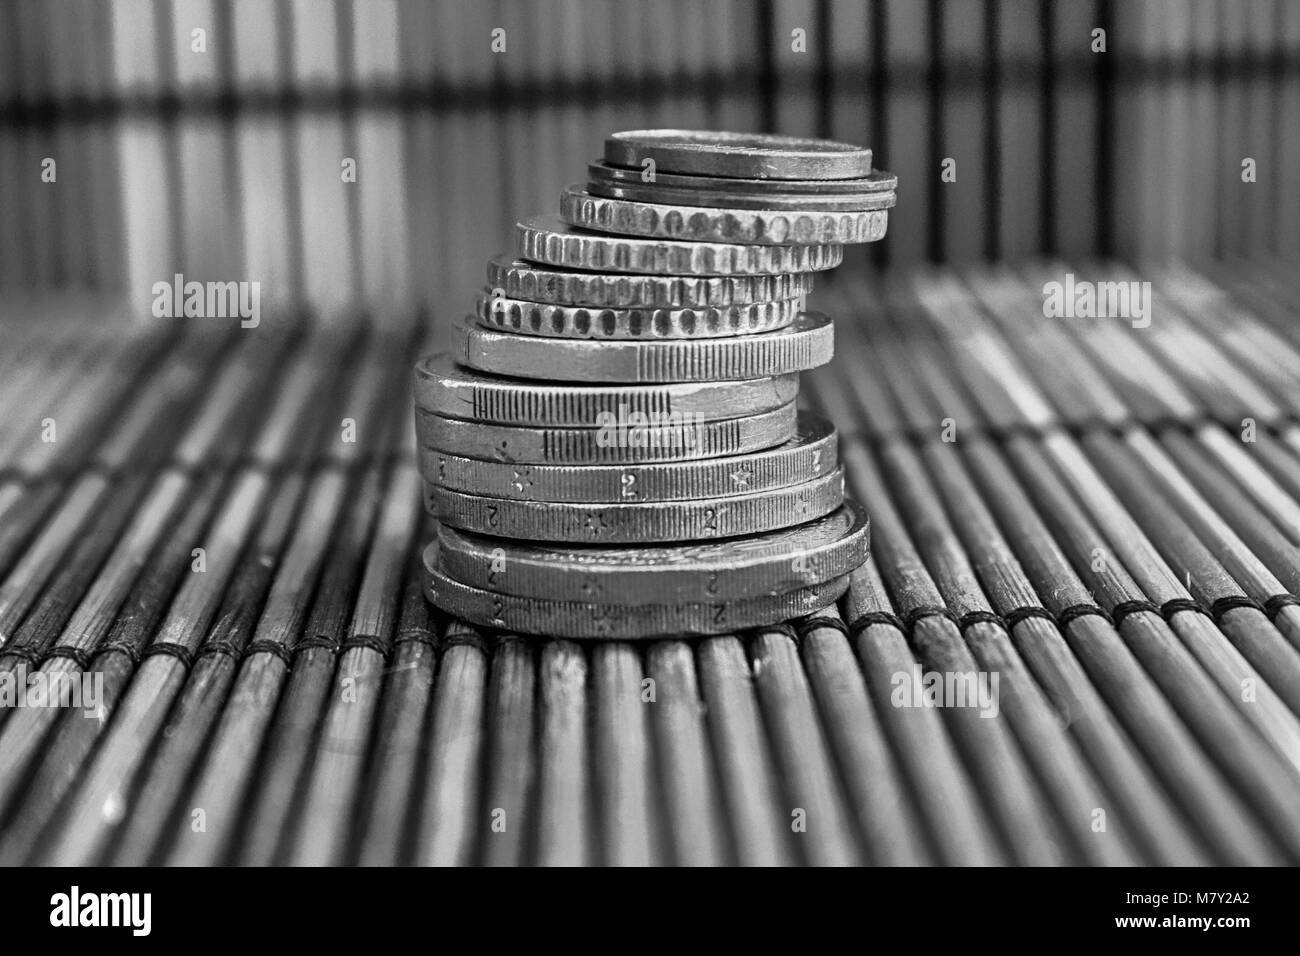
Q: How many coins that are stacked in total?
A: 13